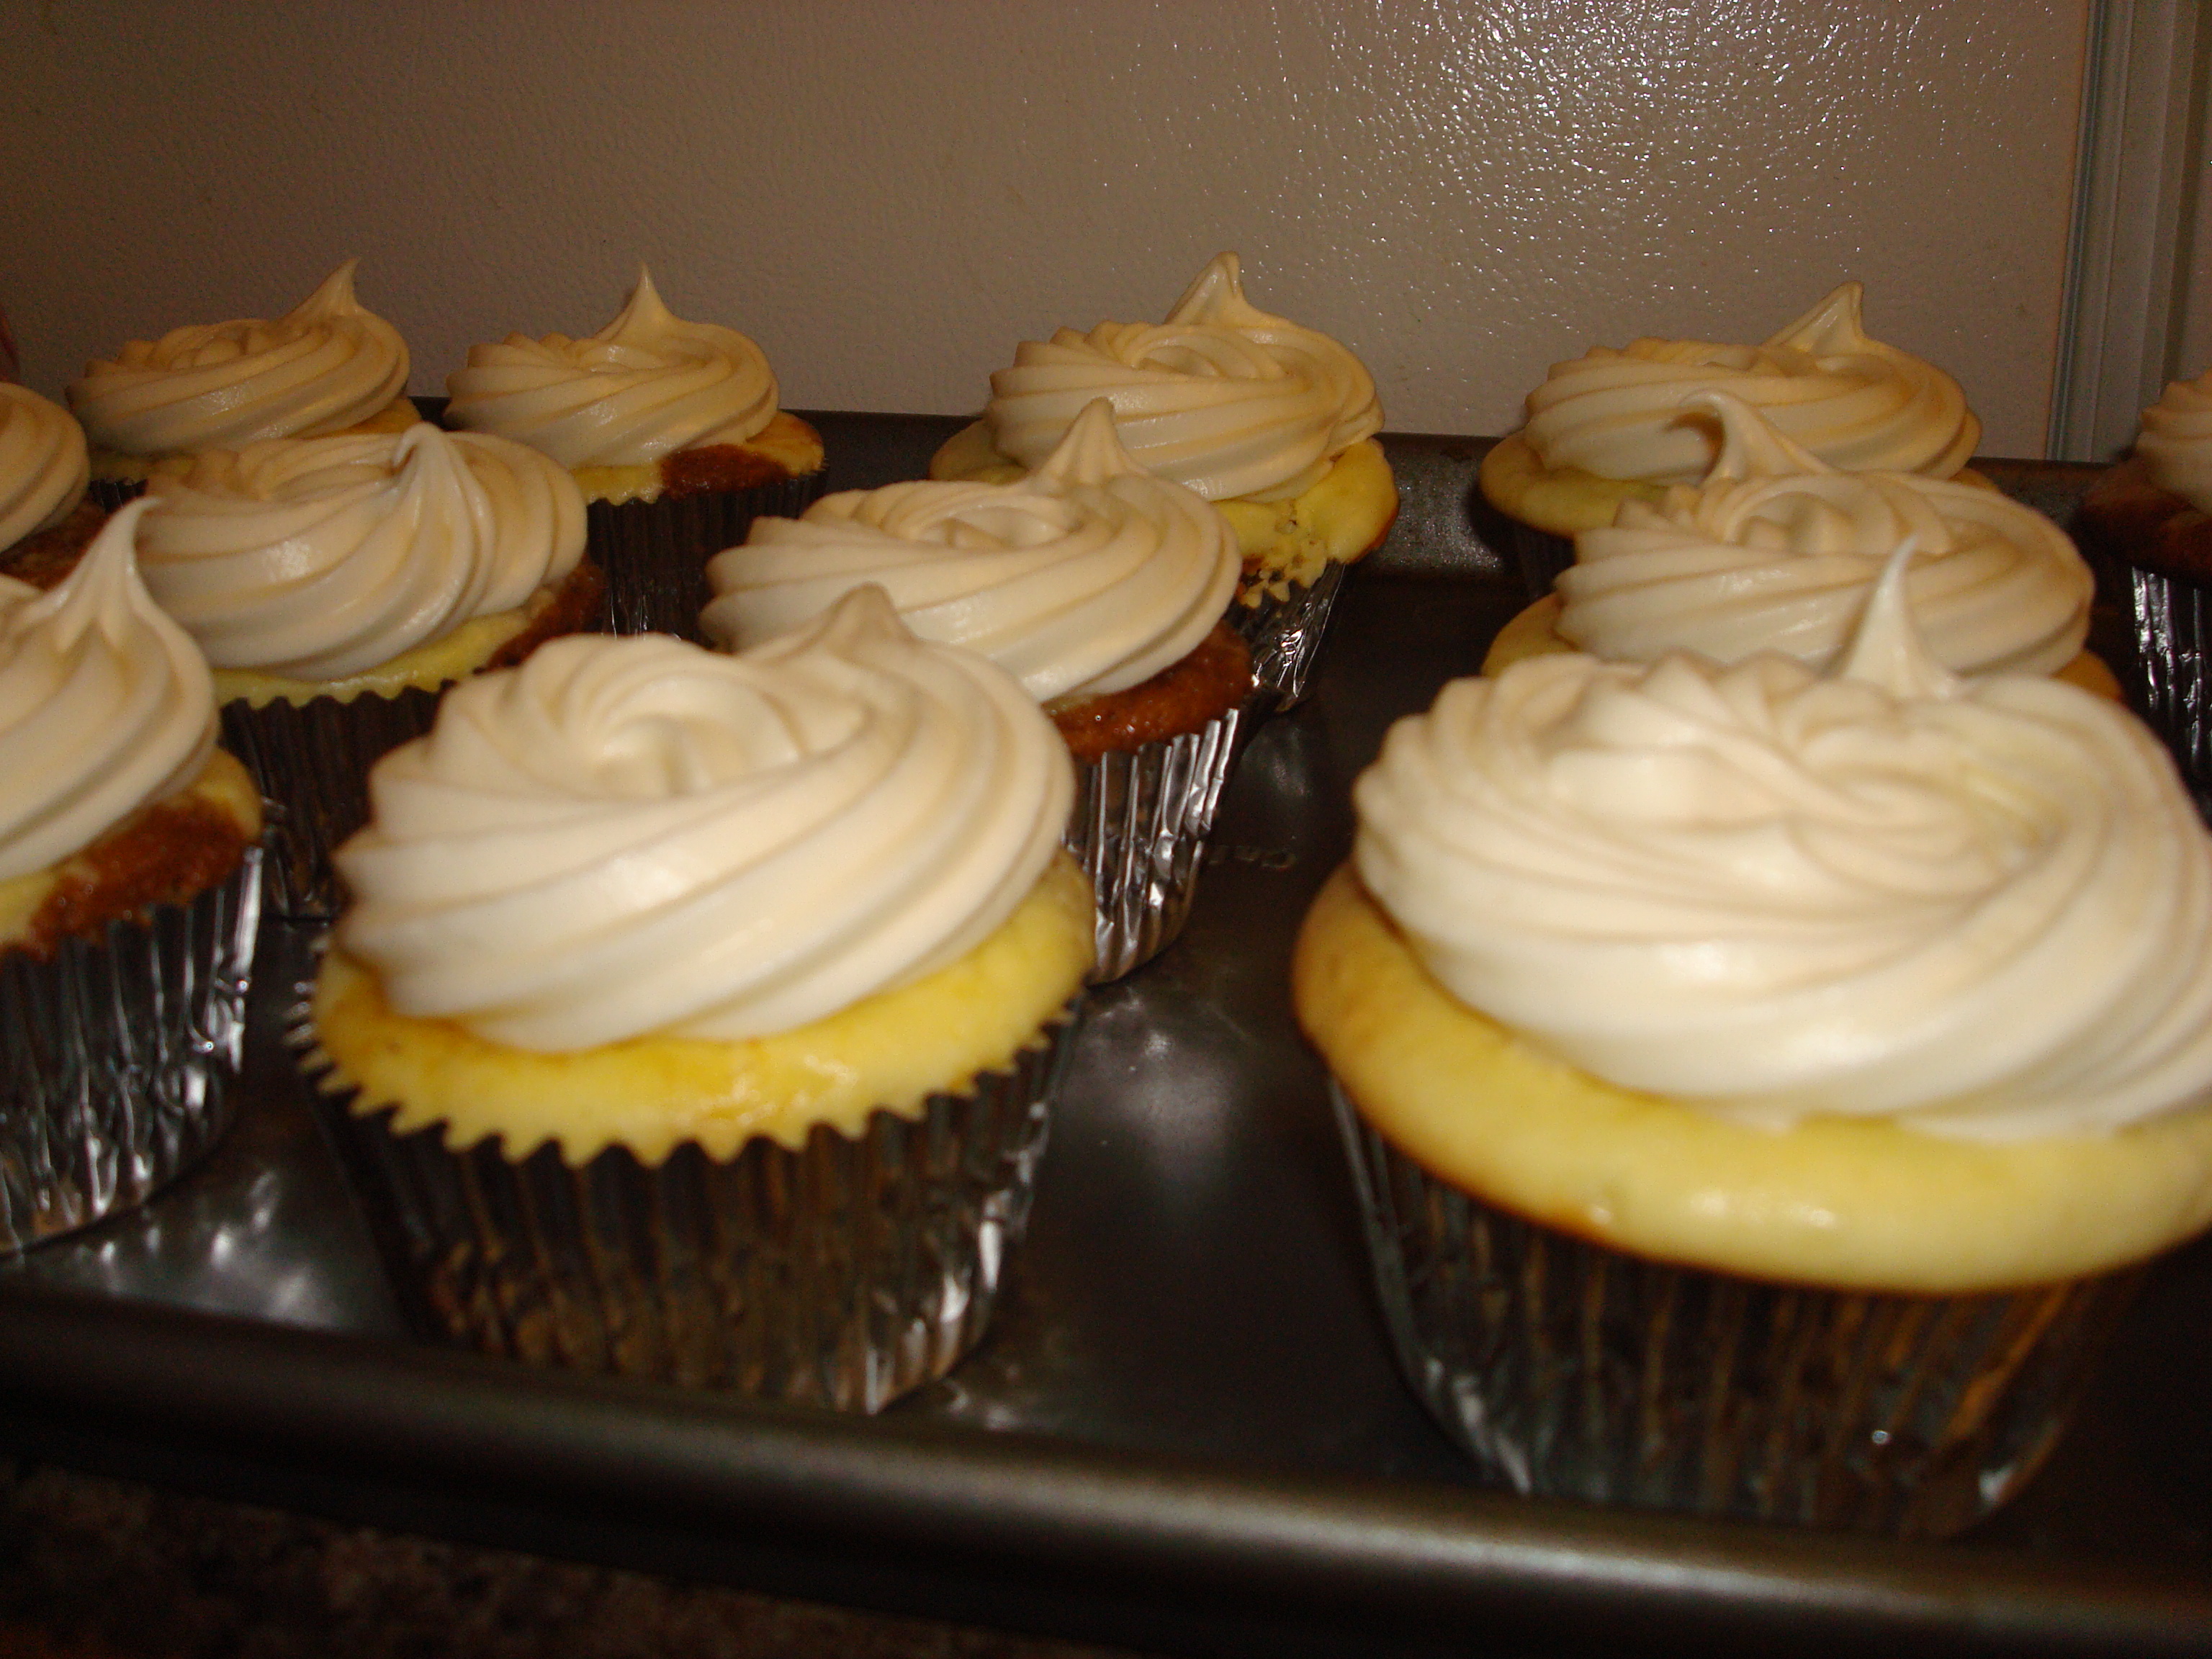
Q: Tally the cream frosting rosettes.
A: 12